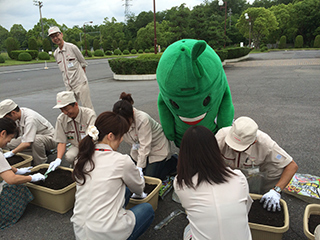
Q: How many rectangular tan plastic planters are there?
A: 5